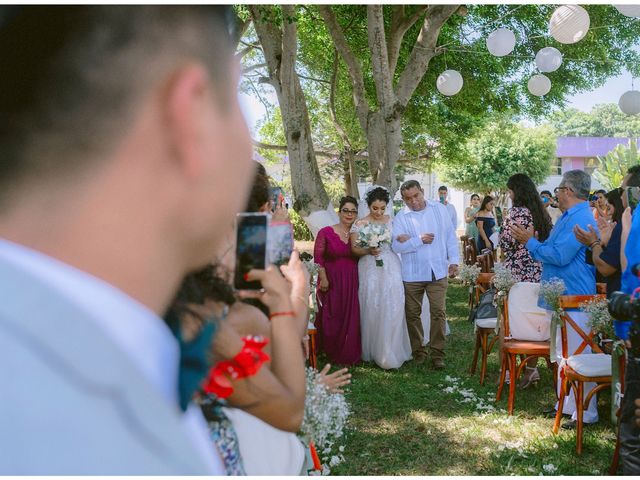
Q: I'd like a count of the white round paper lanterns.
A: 7